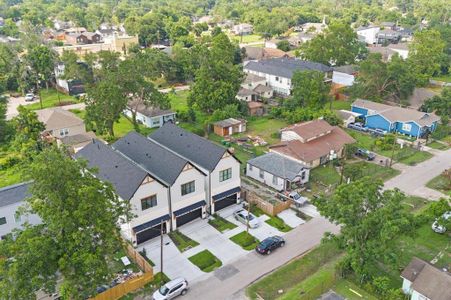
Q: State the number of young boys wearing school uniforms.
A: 0